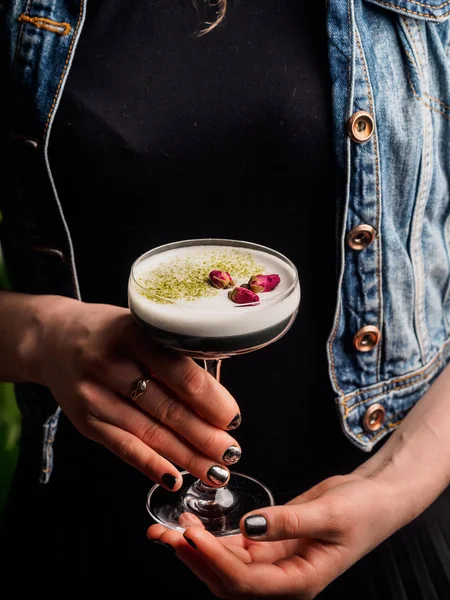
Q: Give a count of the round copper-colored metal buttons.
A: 4